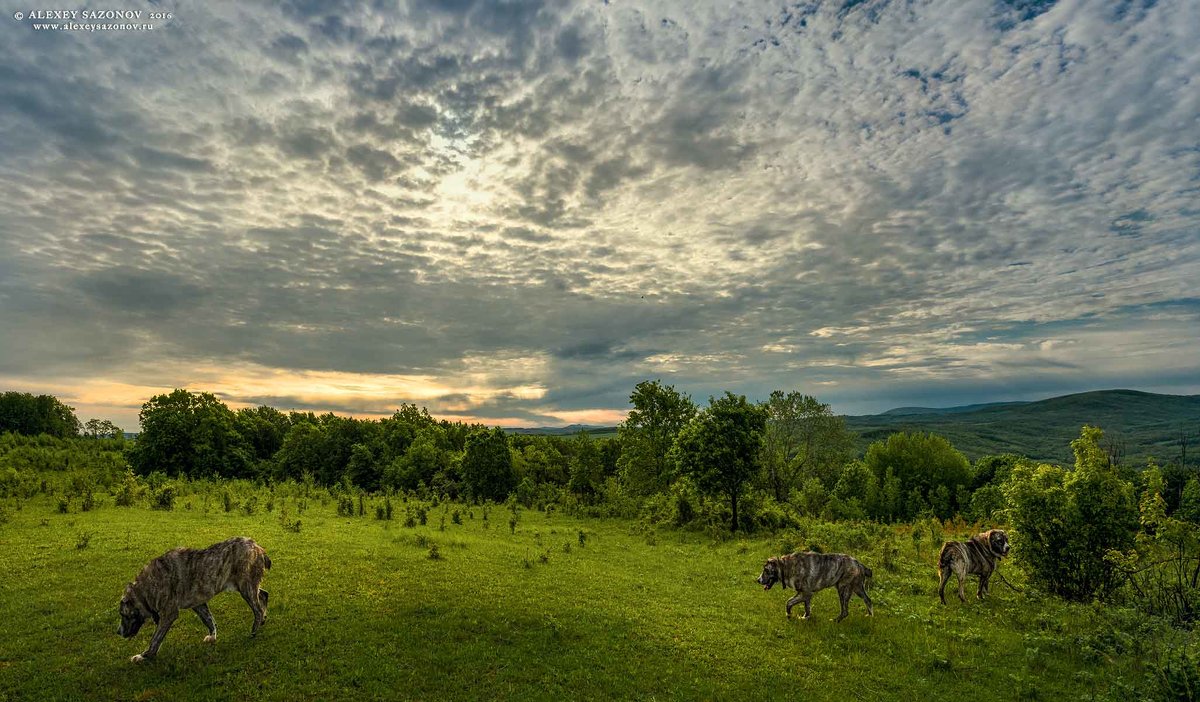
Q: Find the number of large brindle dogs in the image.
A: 3